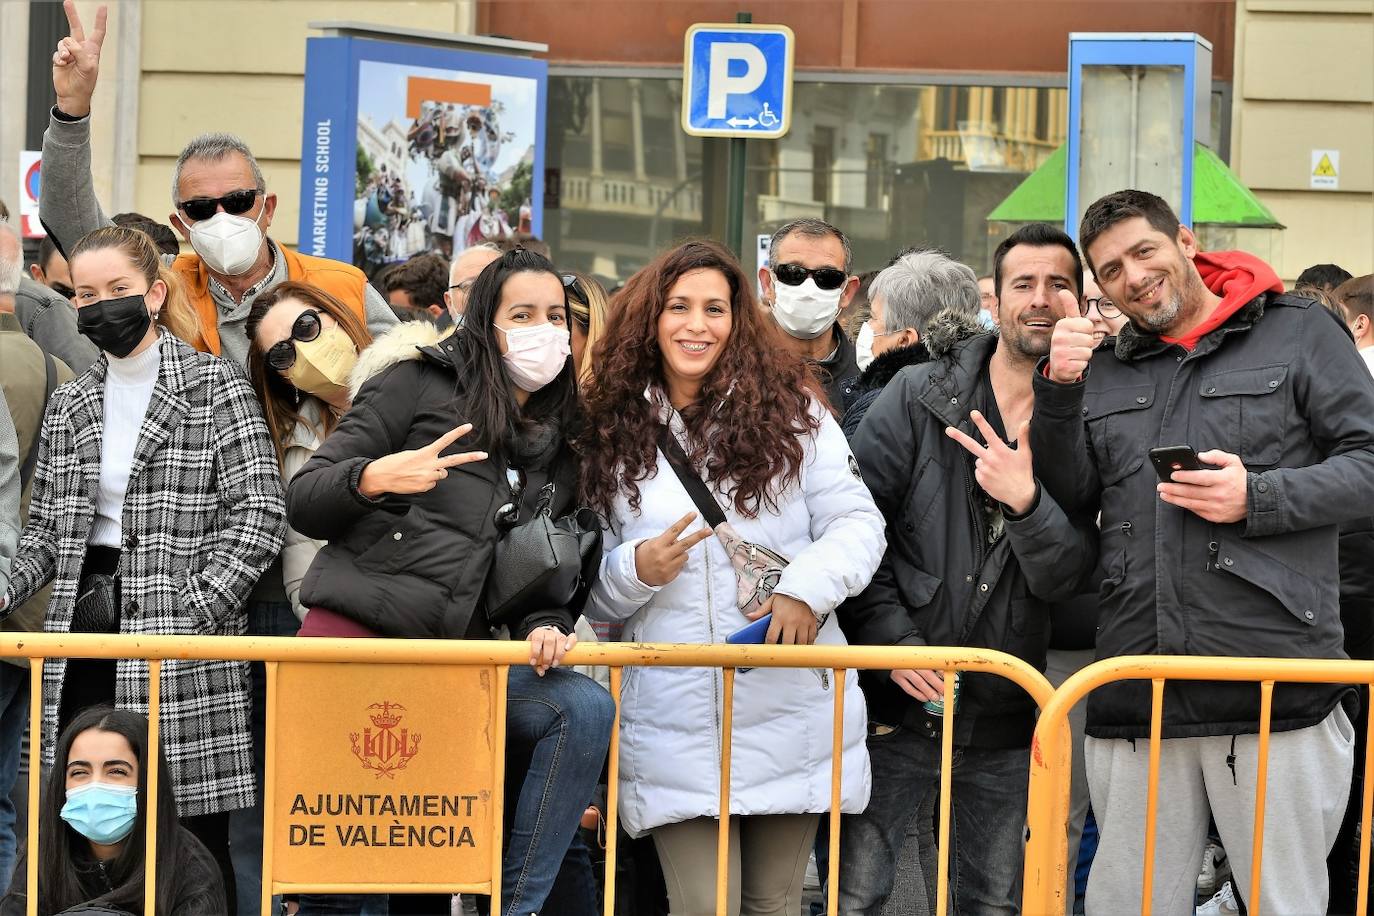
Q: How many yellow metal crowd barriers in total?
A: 2